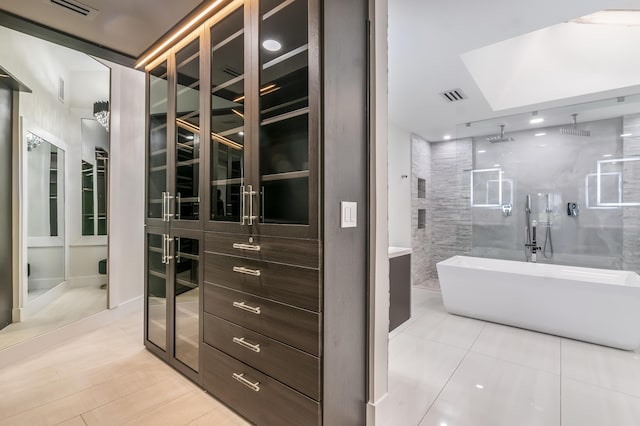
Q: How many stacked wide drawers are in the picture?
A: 5